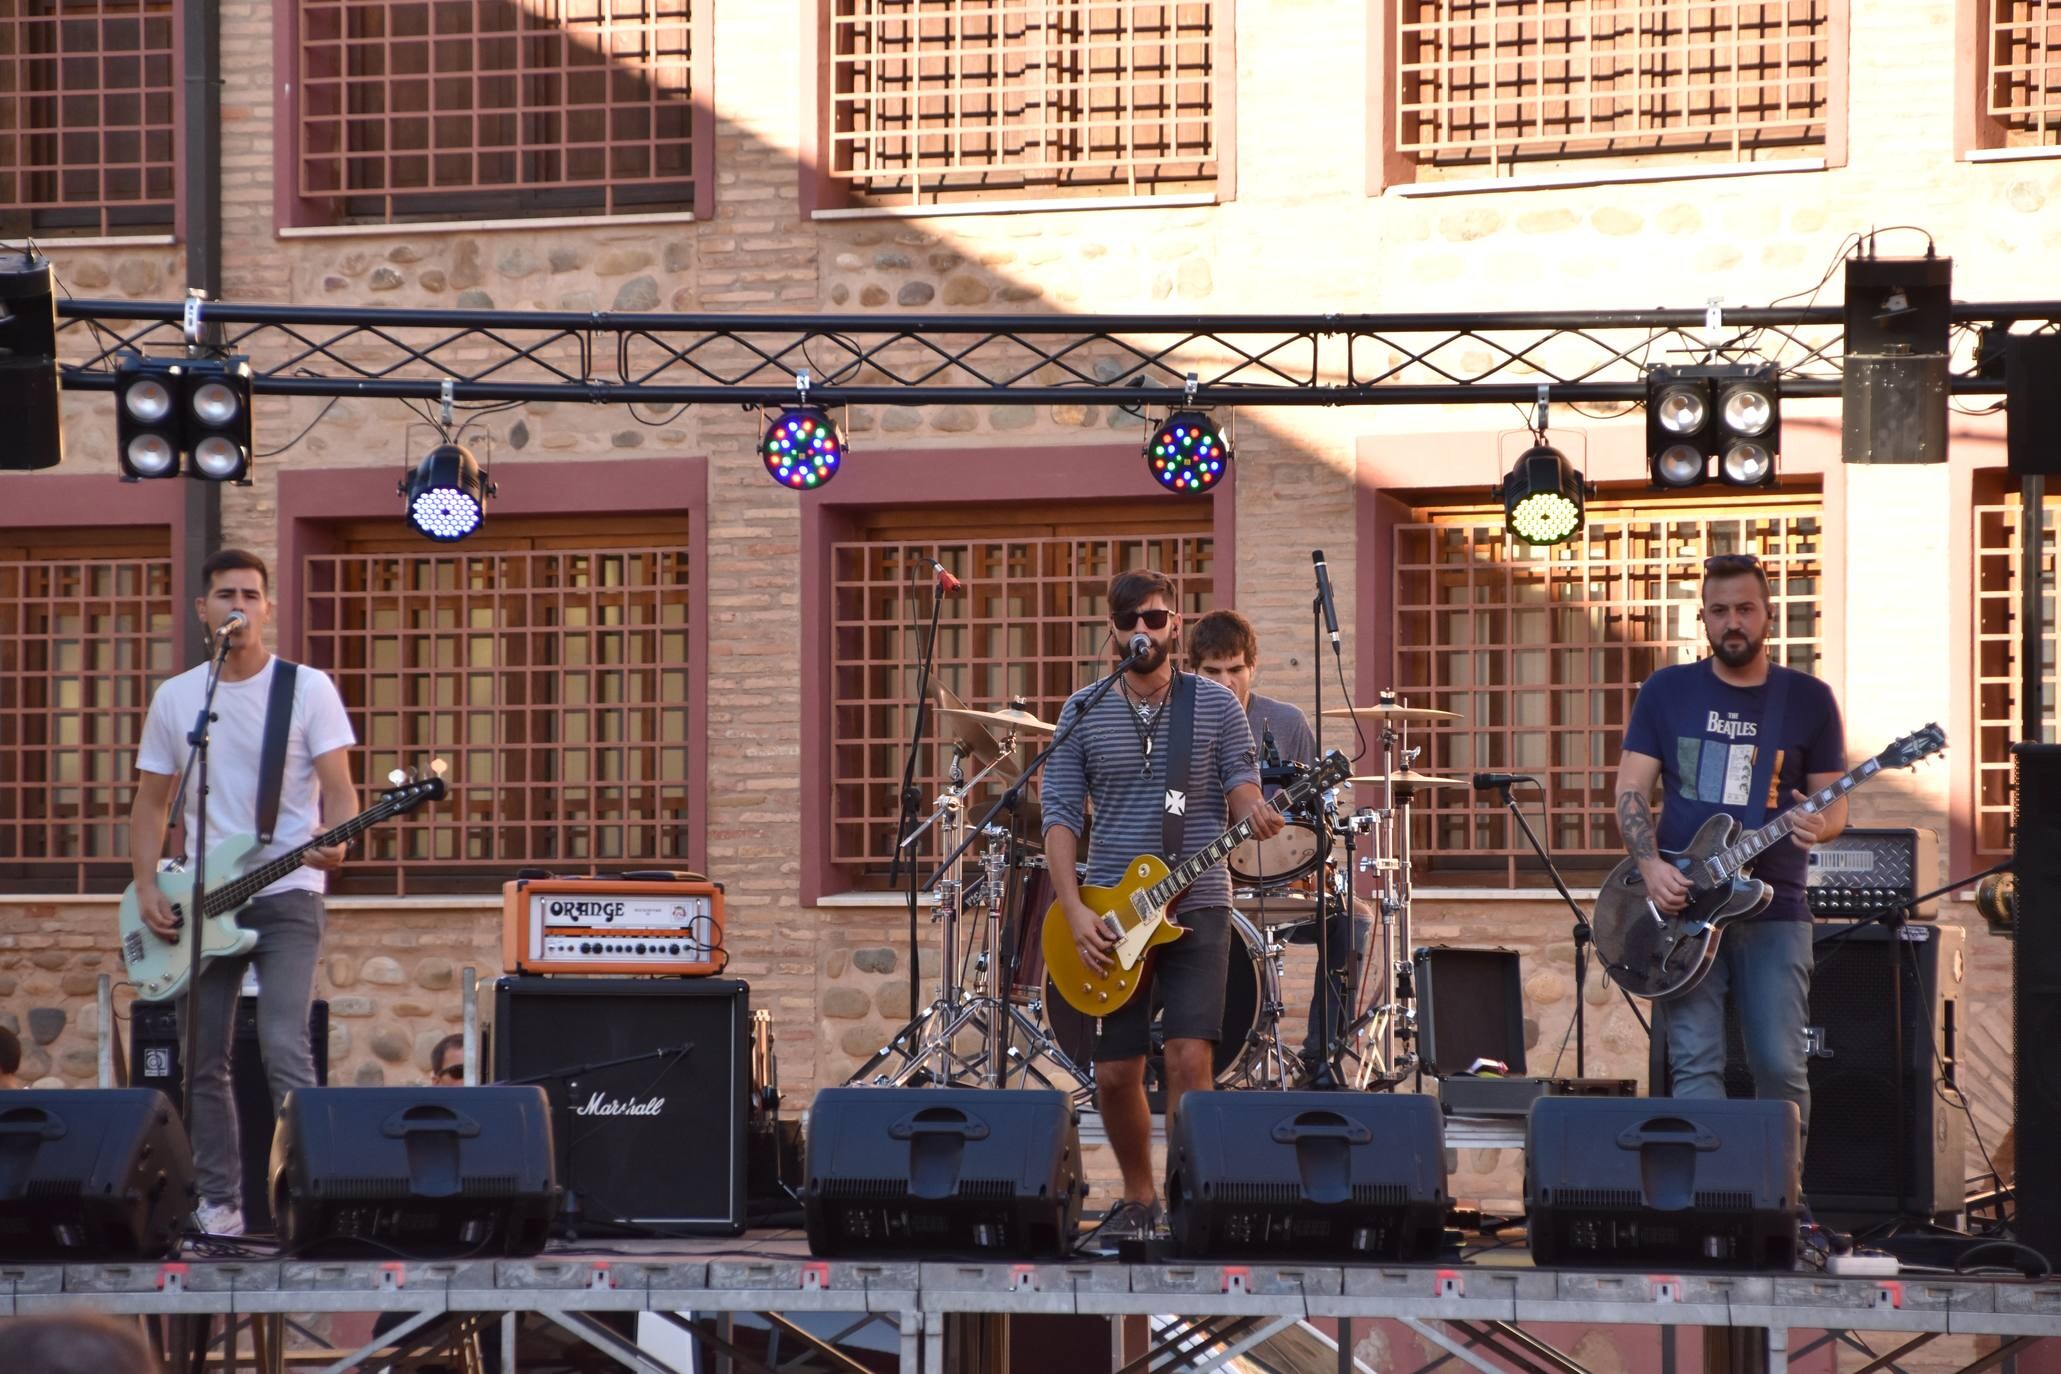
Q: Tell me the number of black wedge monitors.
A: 5